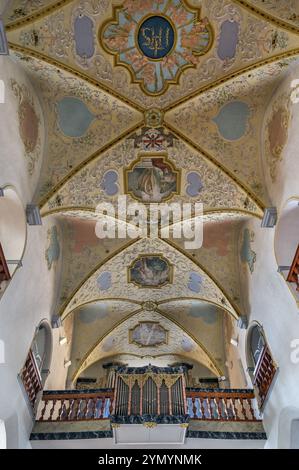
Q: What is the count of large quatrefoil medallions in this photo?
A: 4